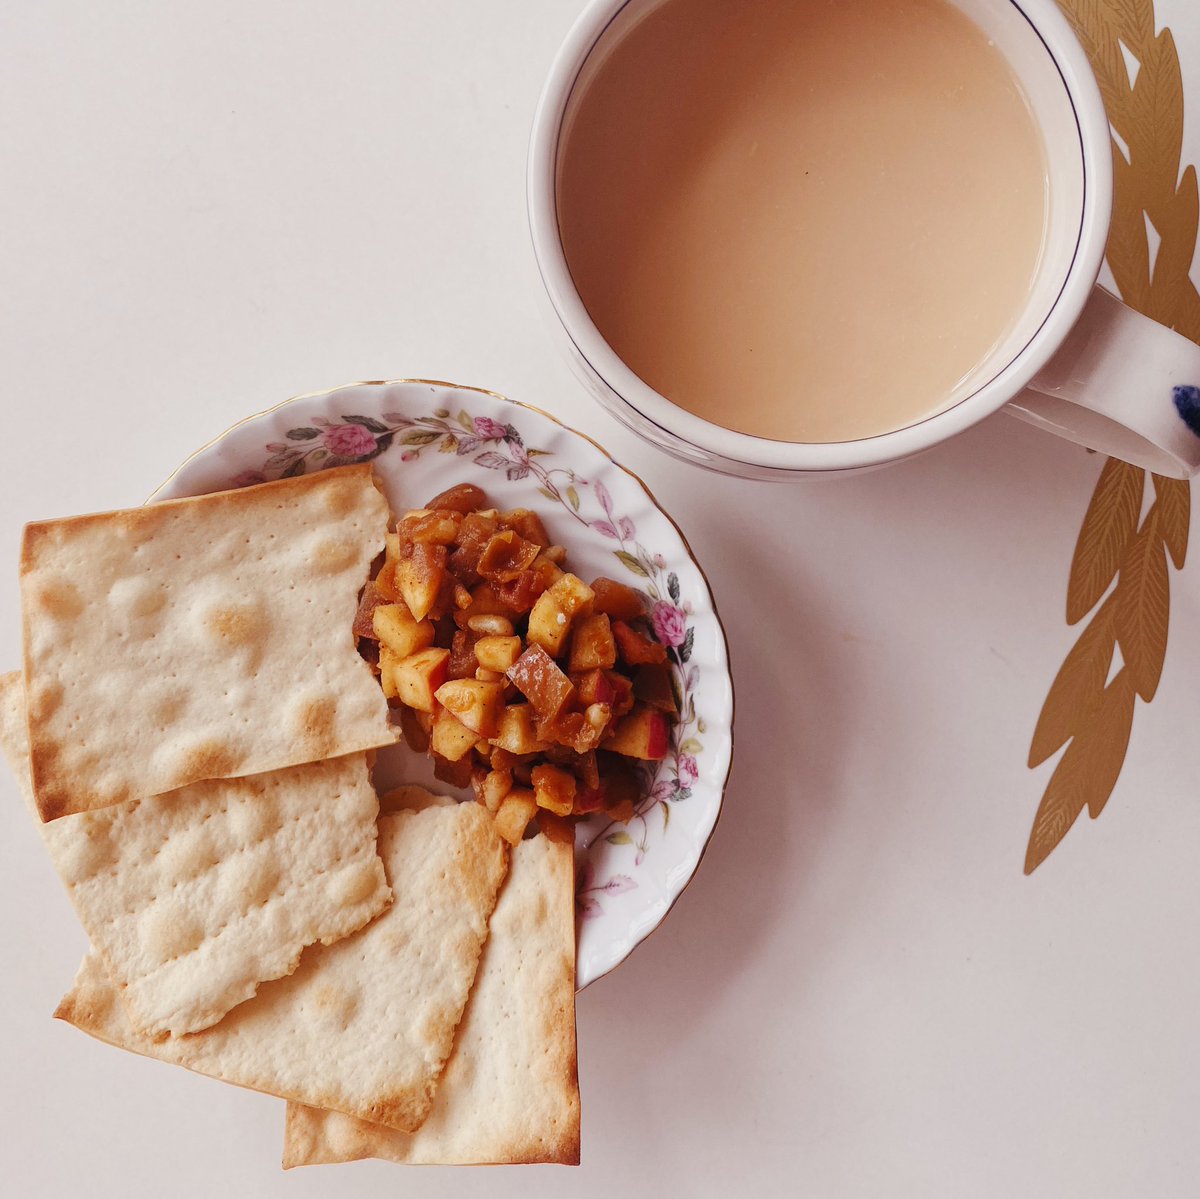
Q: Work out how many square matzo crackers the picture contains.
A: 4